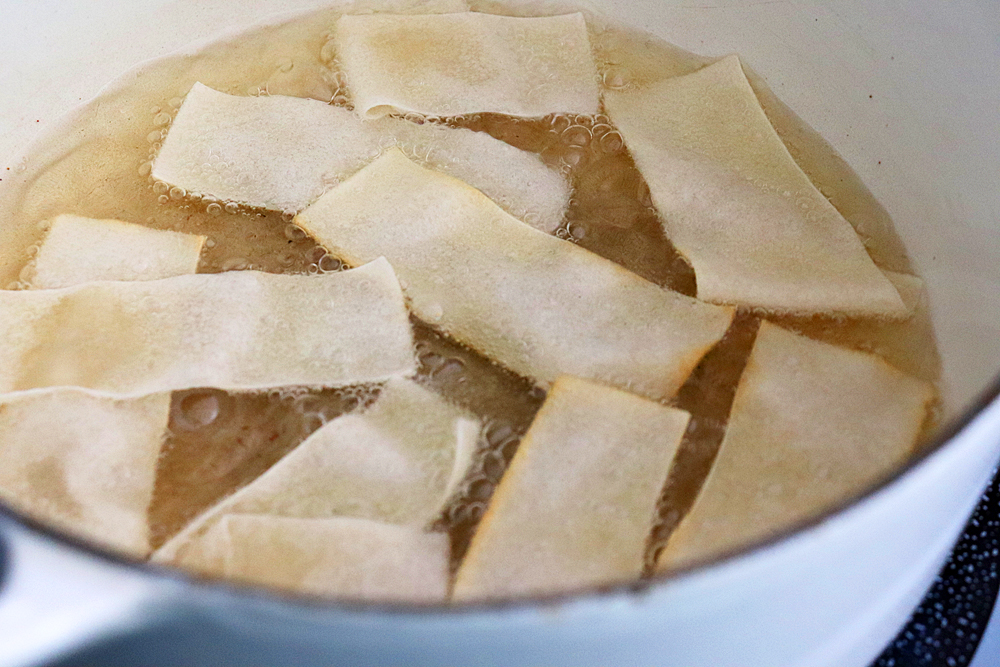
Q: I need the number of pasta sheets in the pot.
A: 11